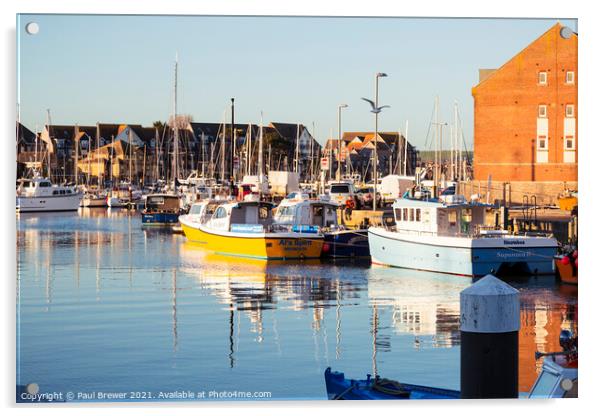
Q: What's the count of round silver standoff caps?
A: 4